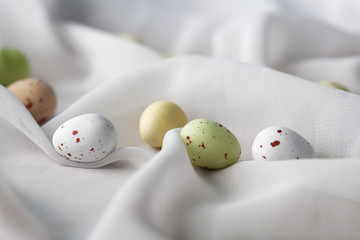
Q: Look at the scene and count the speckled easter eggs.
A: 4